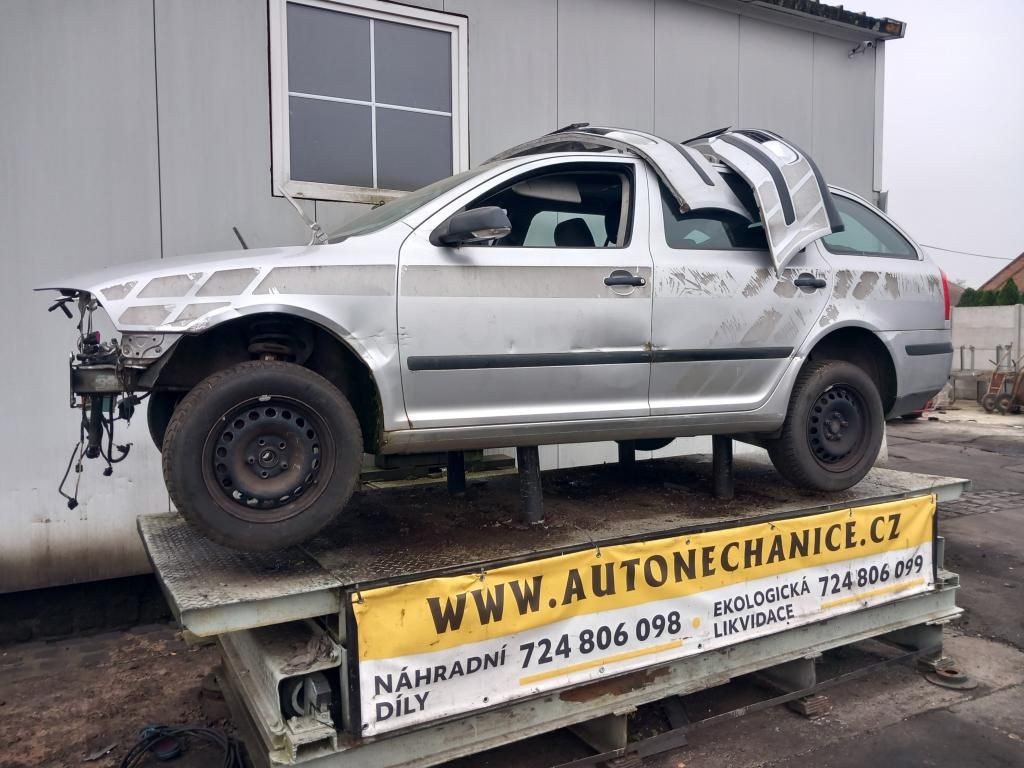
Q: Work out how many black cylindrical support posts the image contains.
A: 4